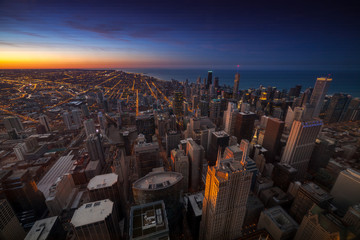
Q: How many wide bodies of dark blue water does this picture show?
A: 1